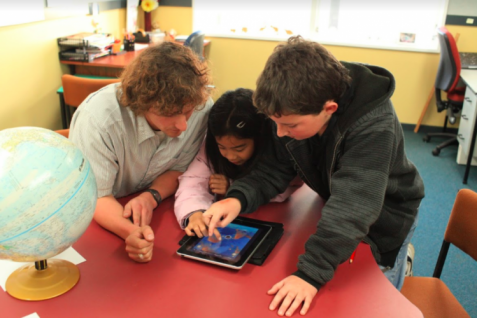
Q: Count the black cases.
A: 1